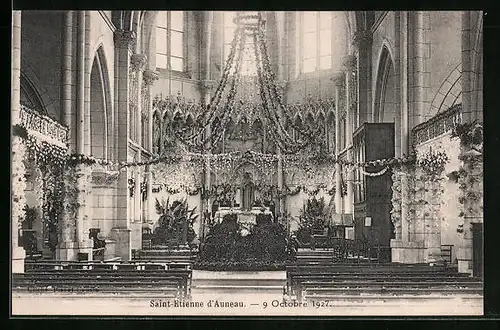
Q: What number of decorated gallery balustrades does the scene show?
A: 2